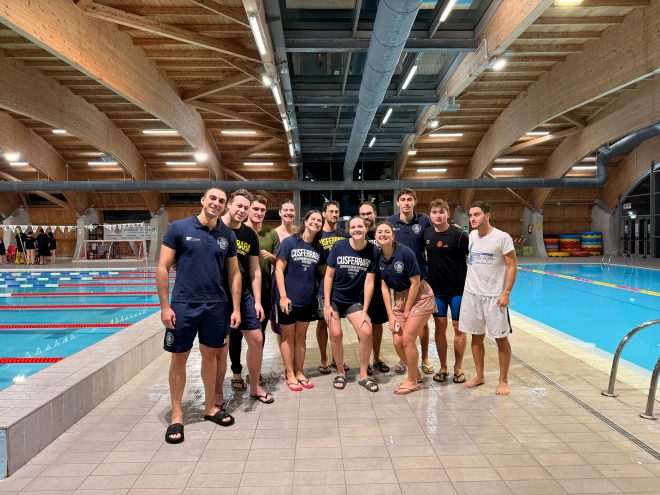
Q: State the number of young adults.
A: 12